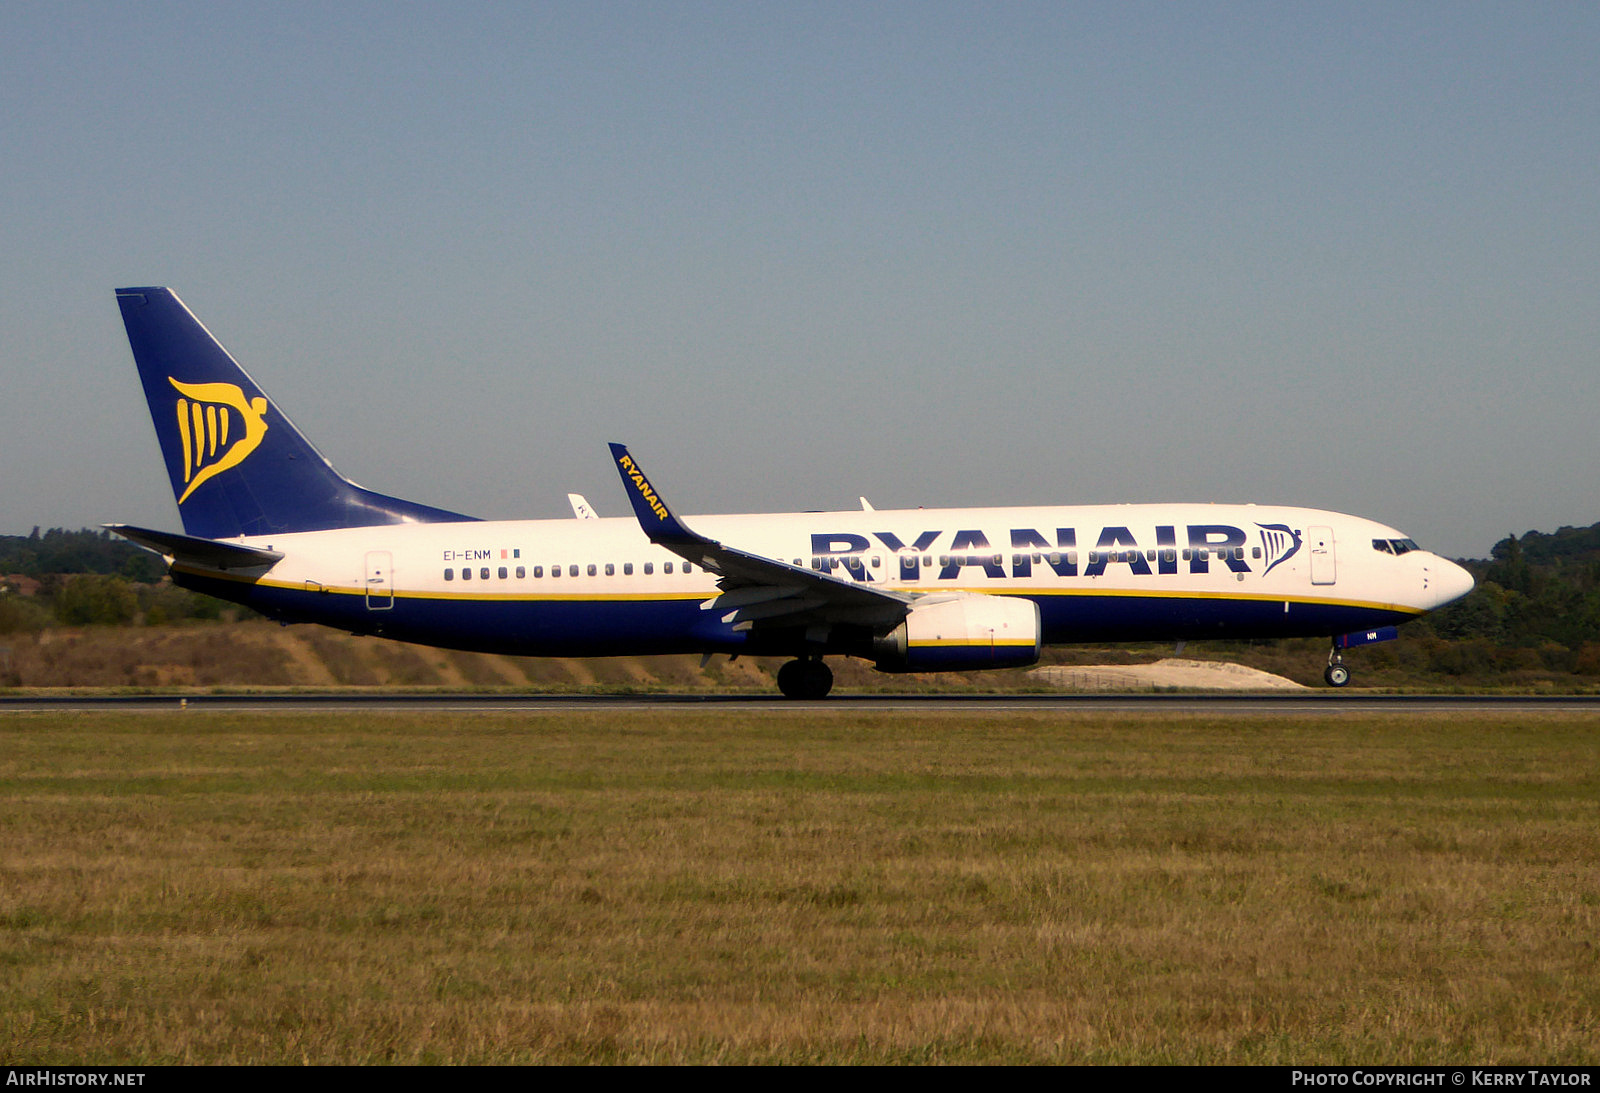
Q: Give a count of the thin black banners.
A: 1